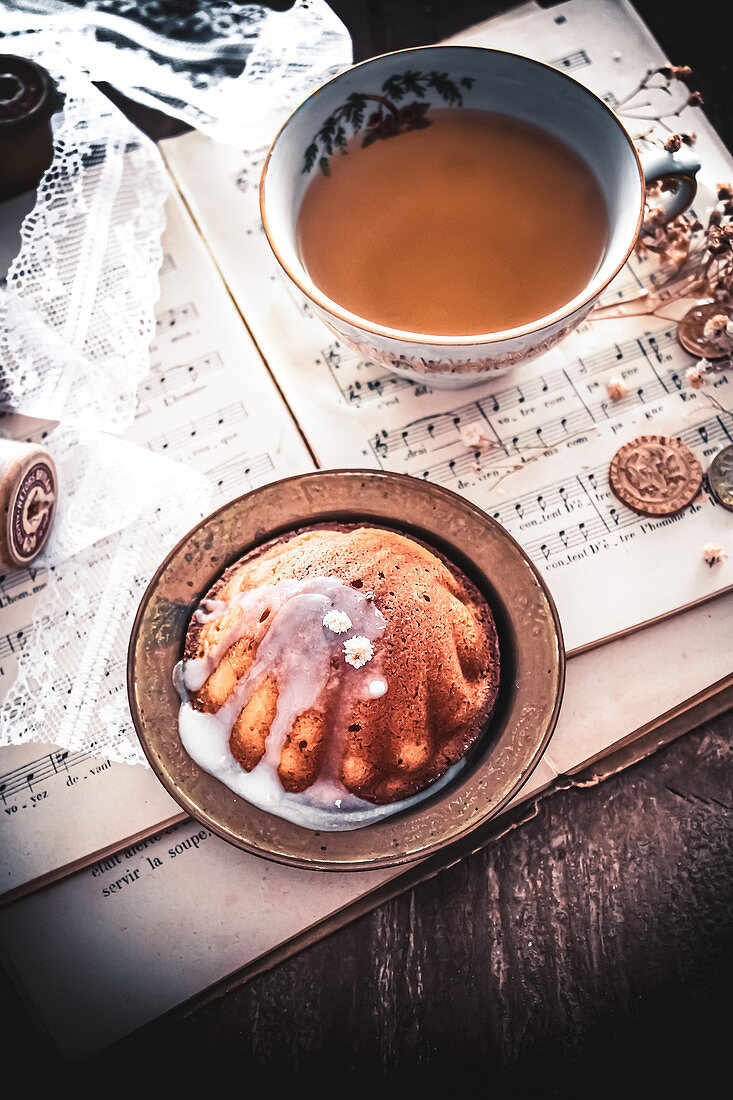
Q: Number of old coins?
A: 3